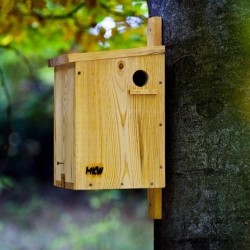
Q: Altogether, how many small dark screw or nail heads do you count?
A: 7